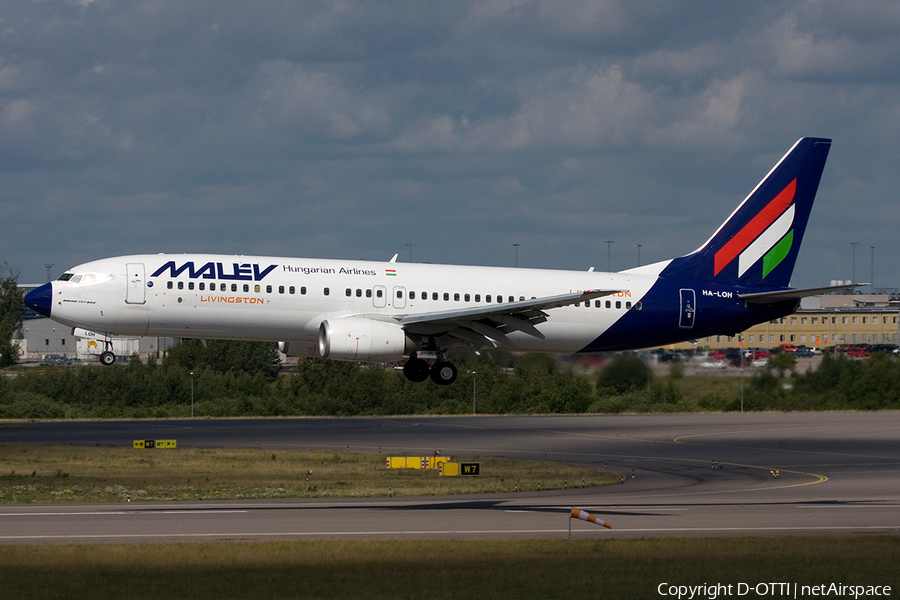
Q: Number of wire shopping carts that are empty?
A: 0